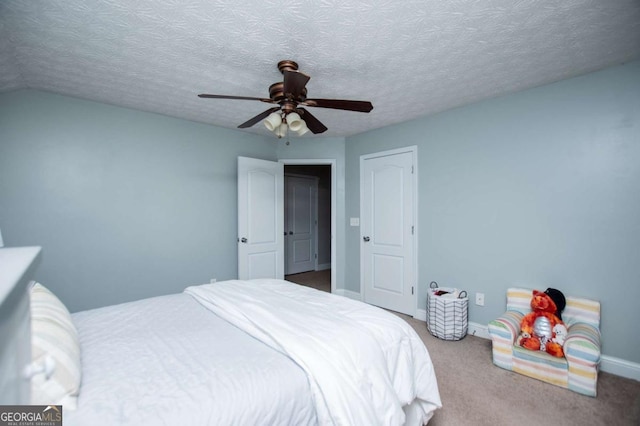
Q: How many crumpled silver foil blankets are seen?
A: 0